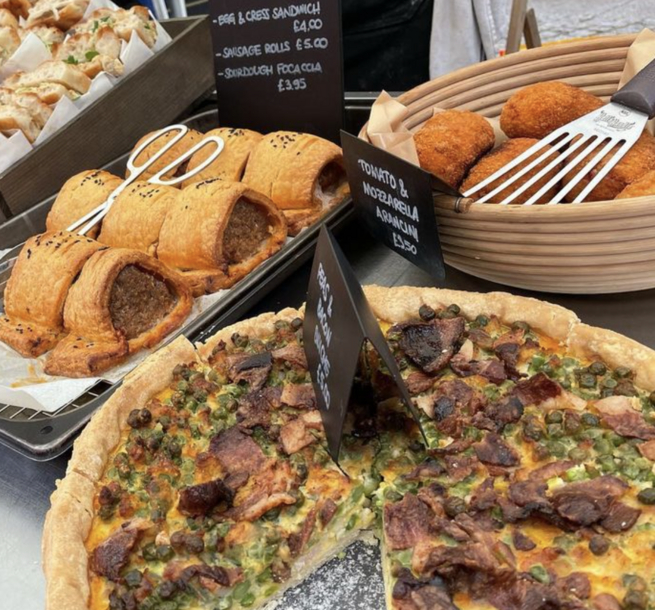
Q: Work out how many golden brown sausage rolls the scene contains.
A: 8